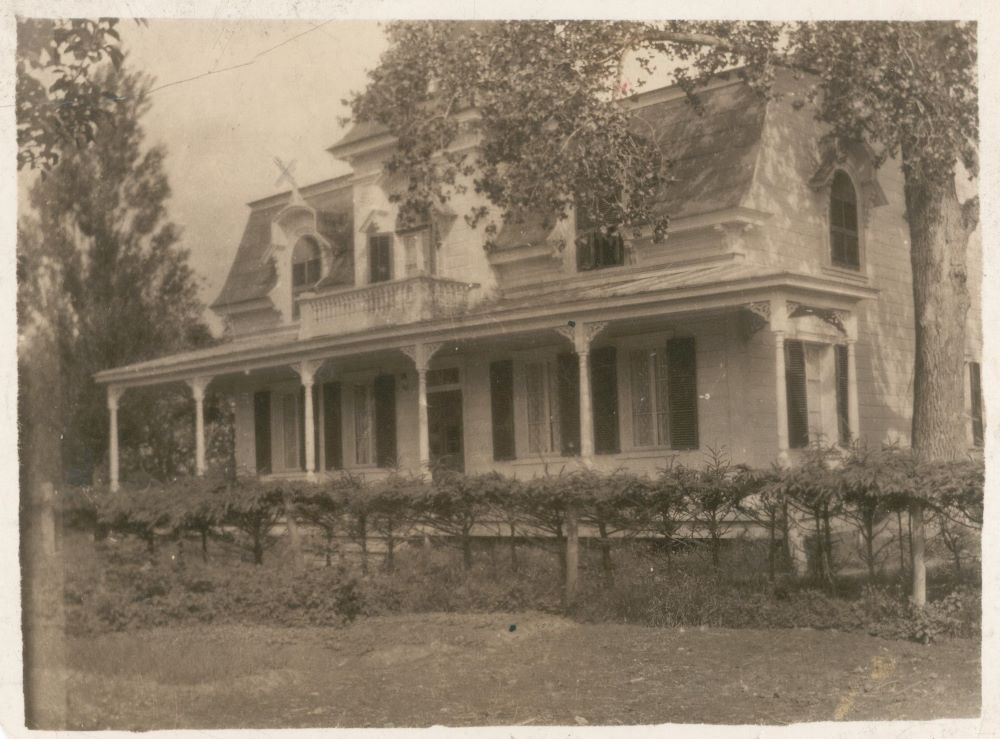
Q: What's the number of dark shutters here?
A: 11